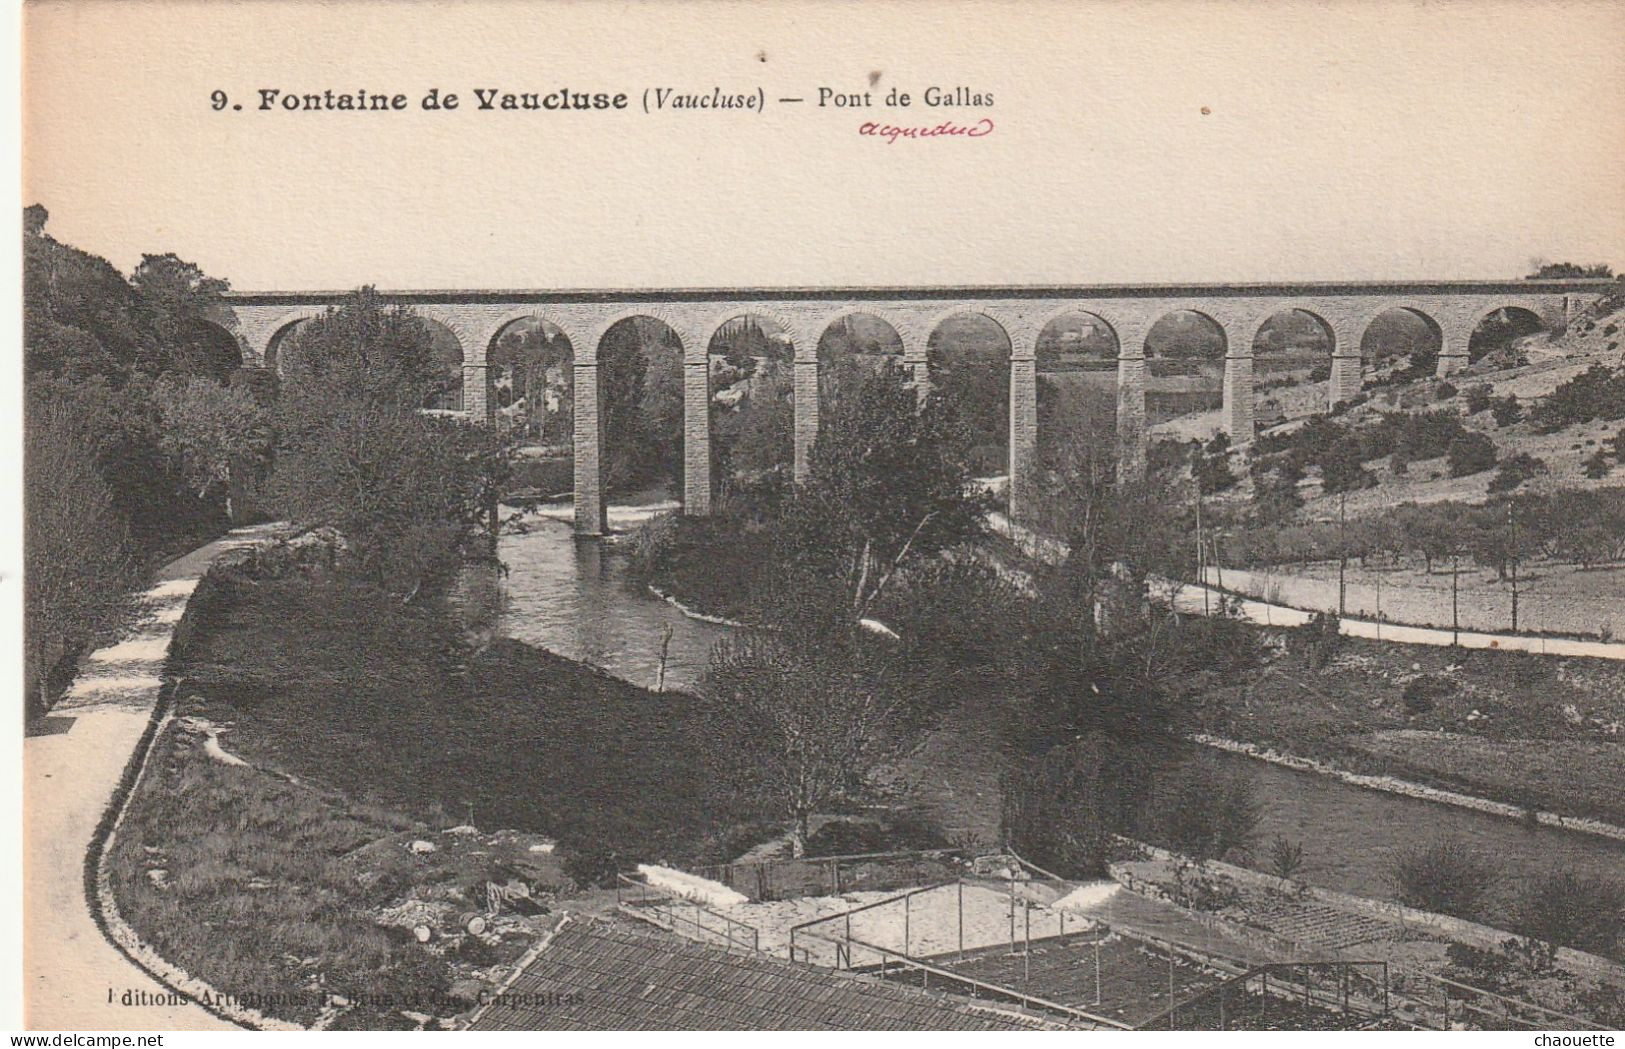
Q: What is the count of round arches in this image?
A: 13